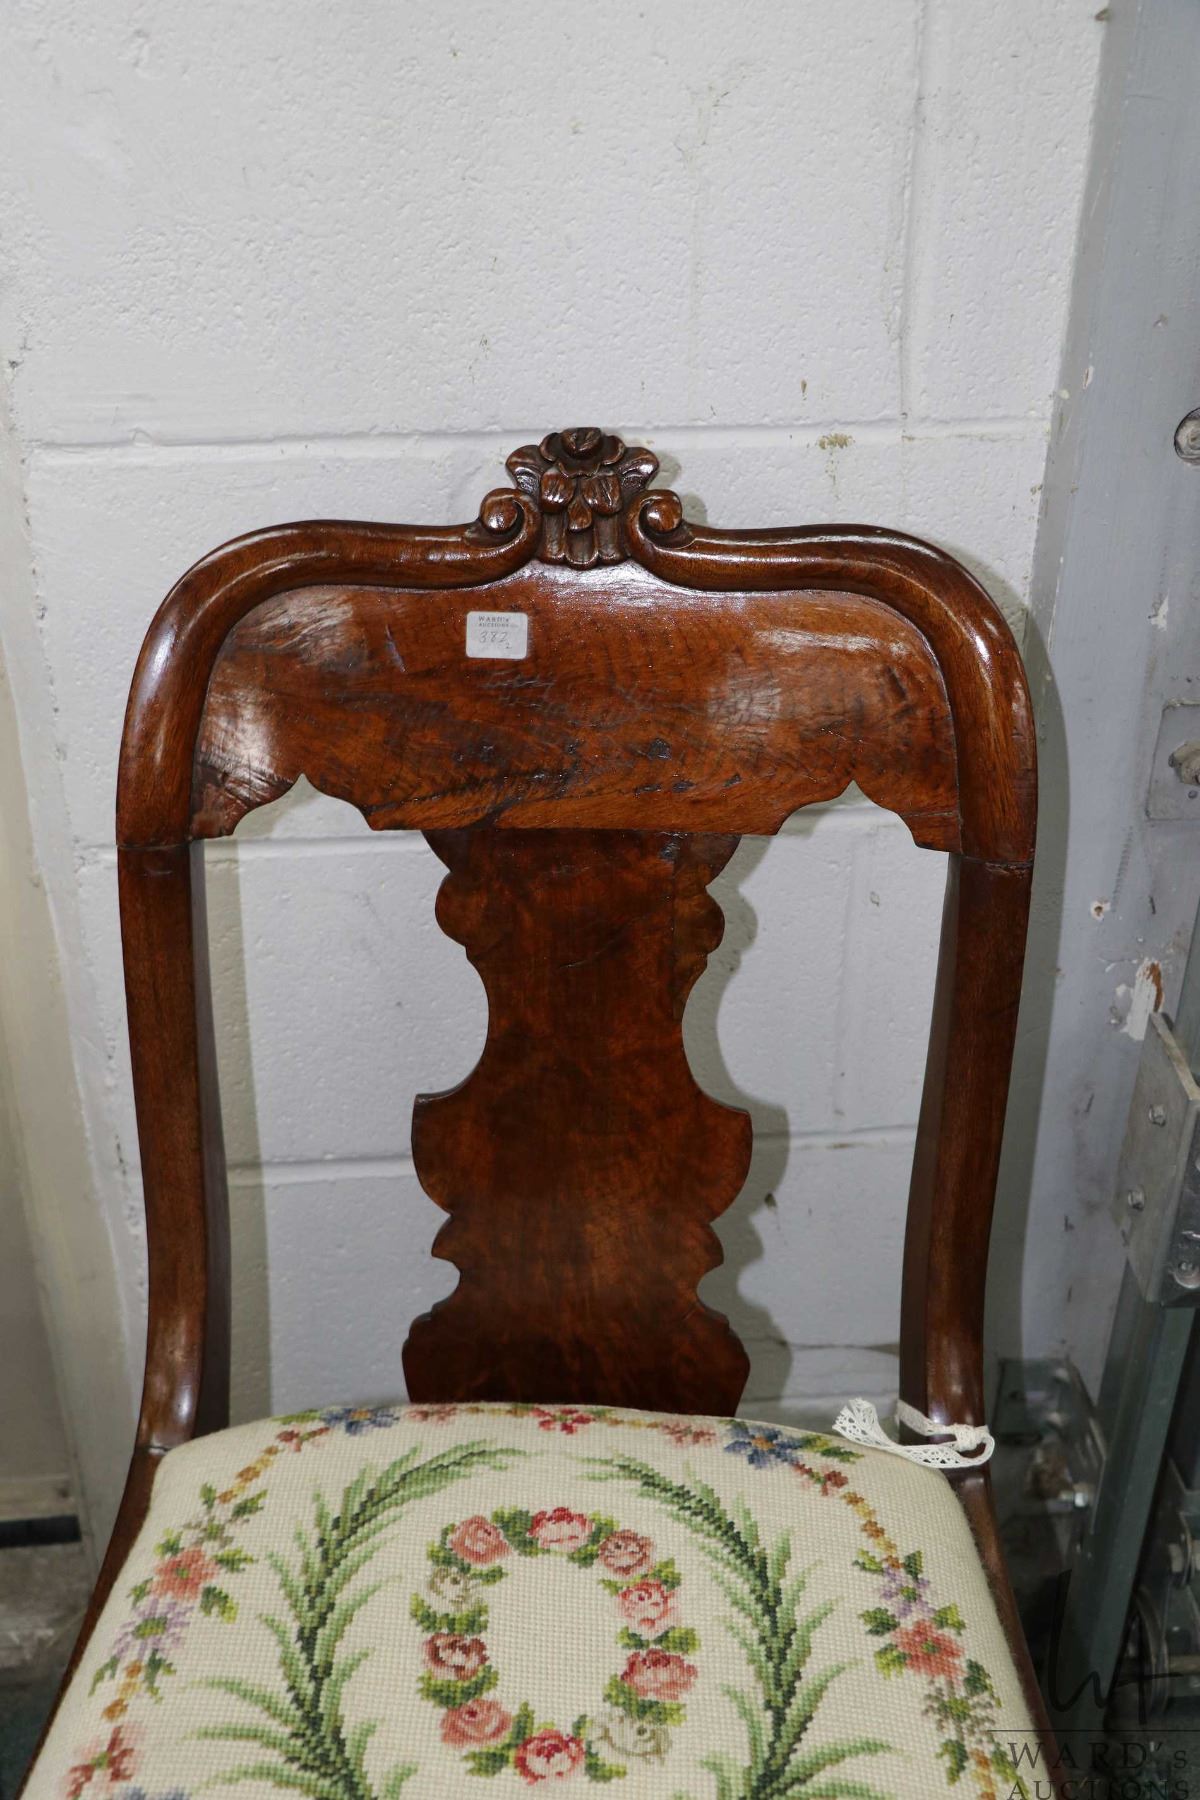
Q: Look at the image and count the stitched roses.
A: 10